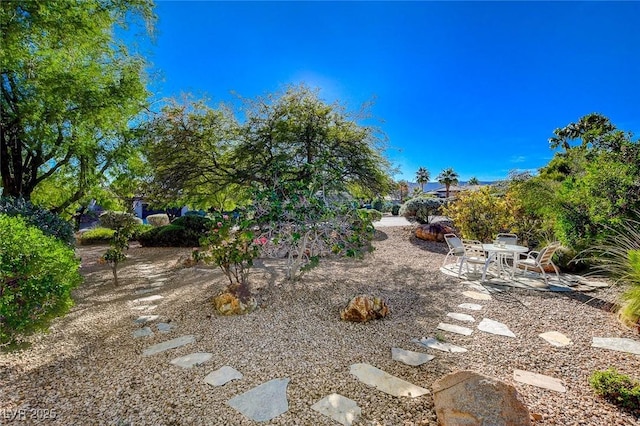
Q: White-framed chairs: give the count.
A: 4